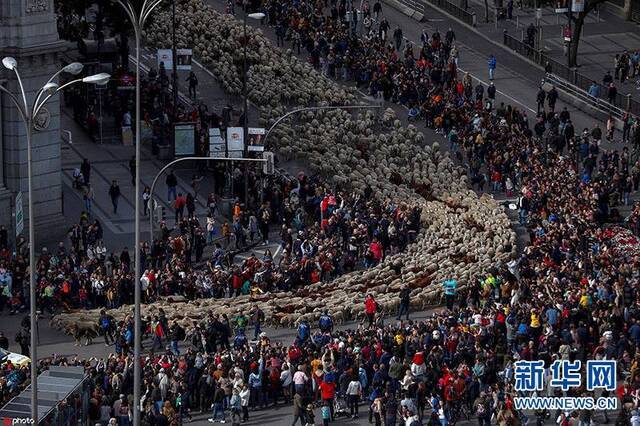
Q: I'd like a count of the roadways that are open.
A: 0